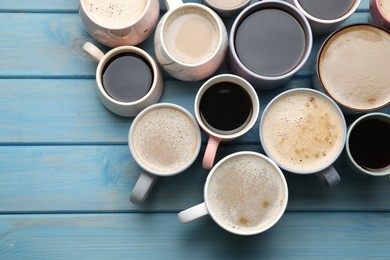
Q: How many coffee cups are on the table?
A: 13